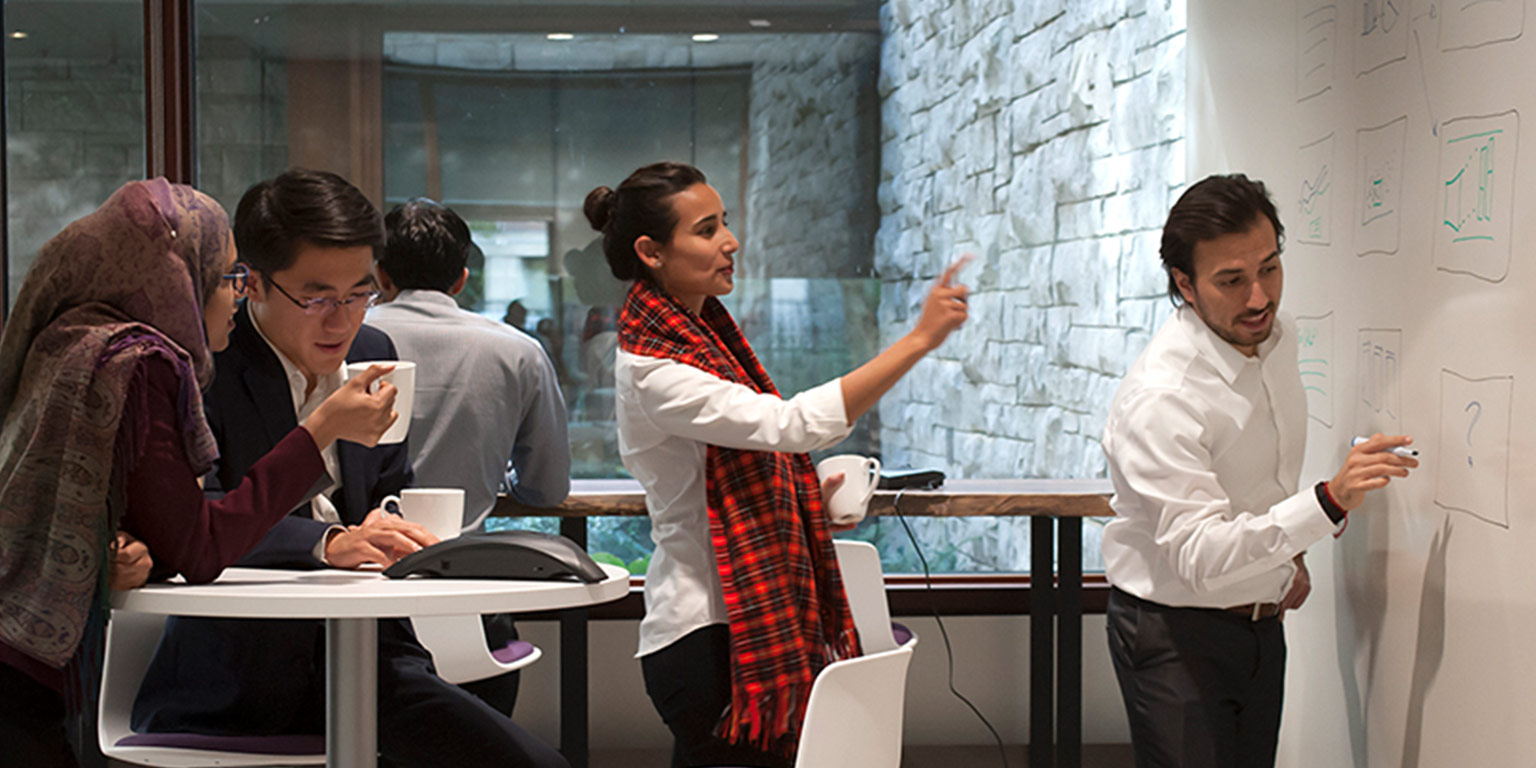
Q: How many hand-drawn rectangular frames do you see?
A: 9